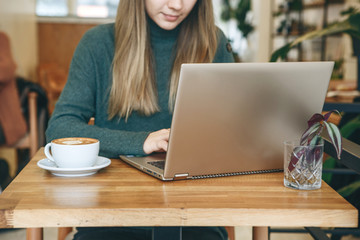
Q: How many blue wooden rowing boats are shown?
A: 0